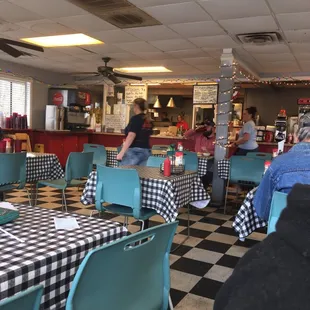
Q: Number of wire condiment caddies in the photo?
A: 1